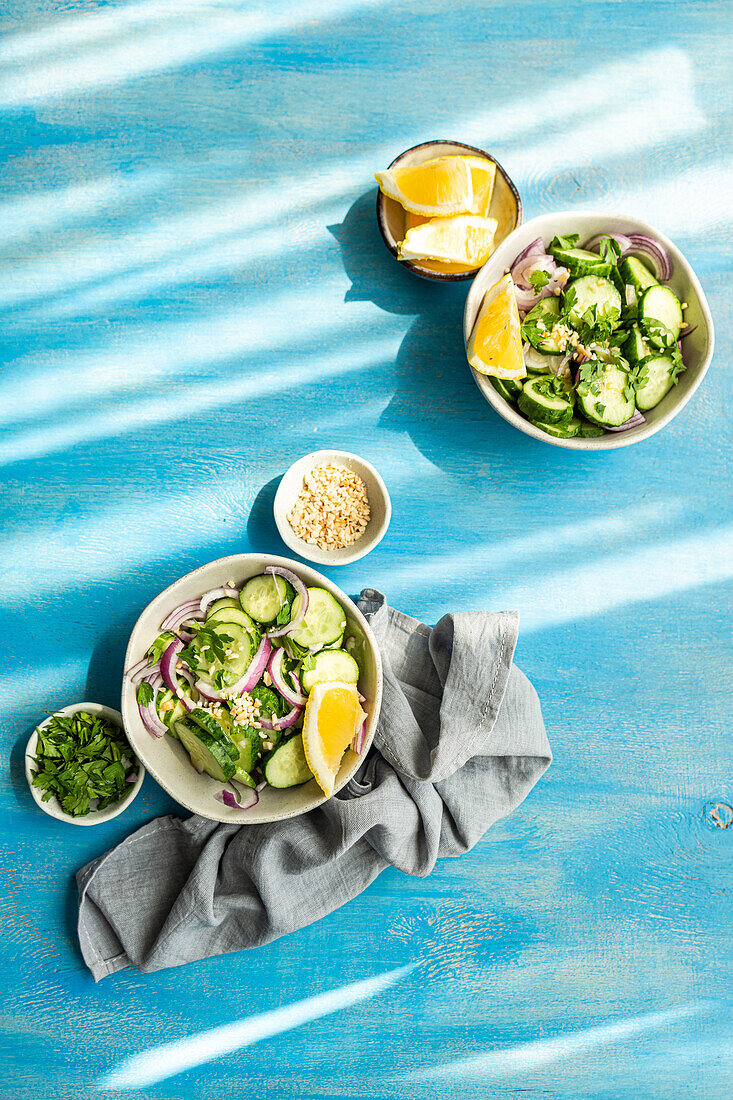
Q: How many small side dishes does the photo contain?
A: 3